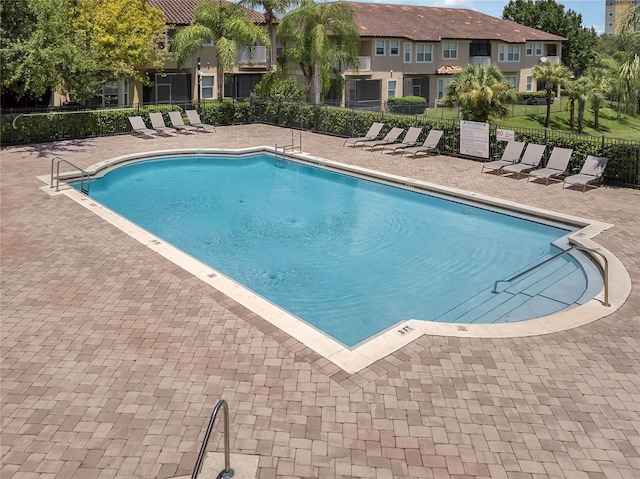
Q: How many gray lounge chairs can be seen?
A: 12